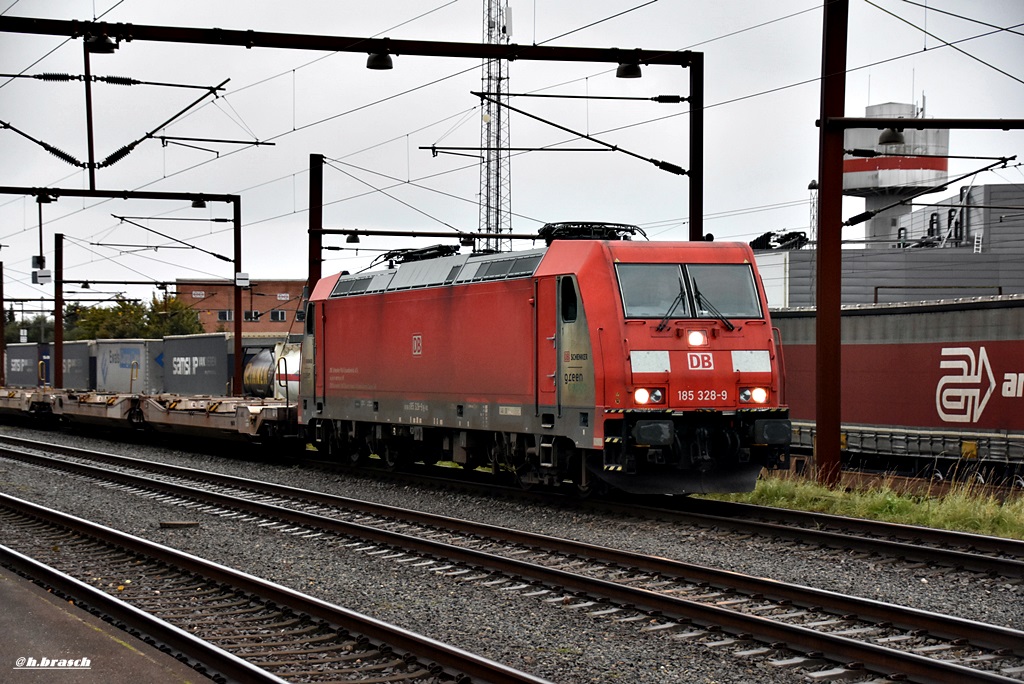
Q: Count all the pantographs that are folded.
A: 2